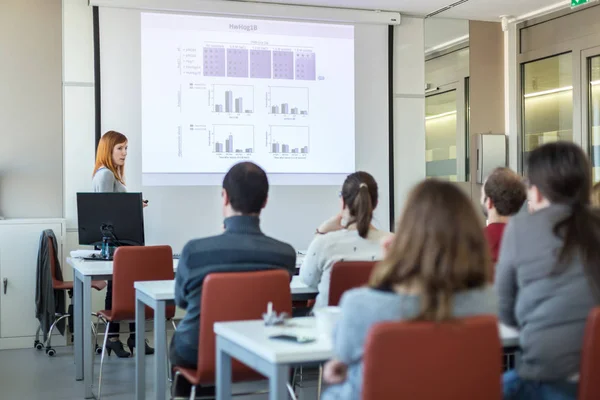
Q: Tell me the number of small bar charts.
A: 4